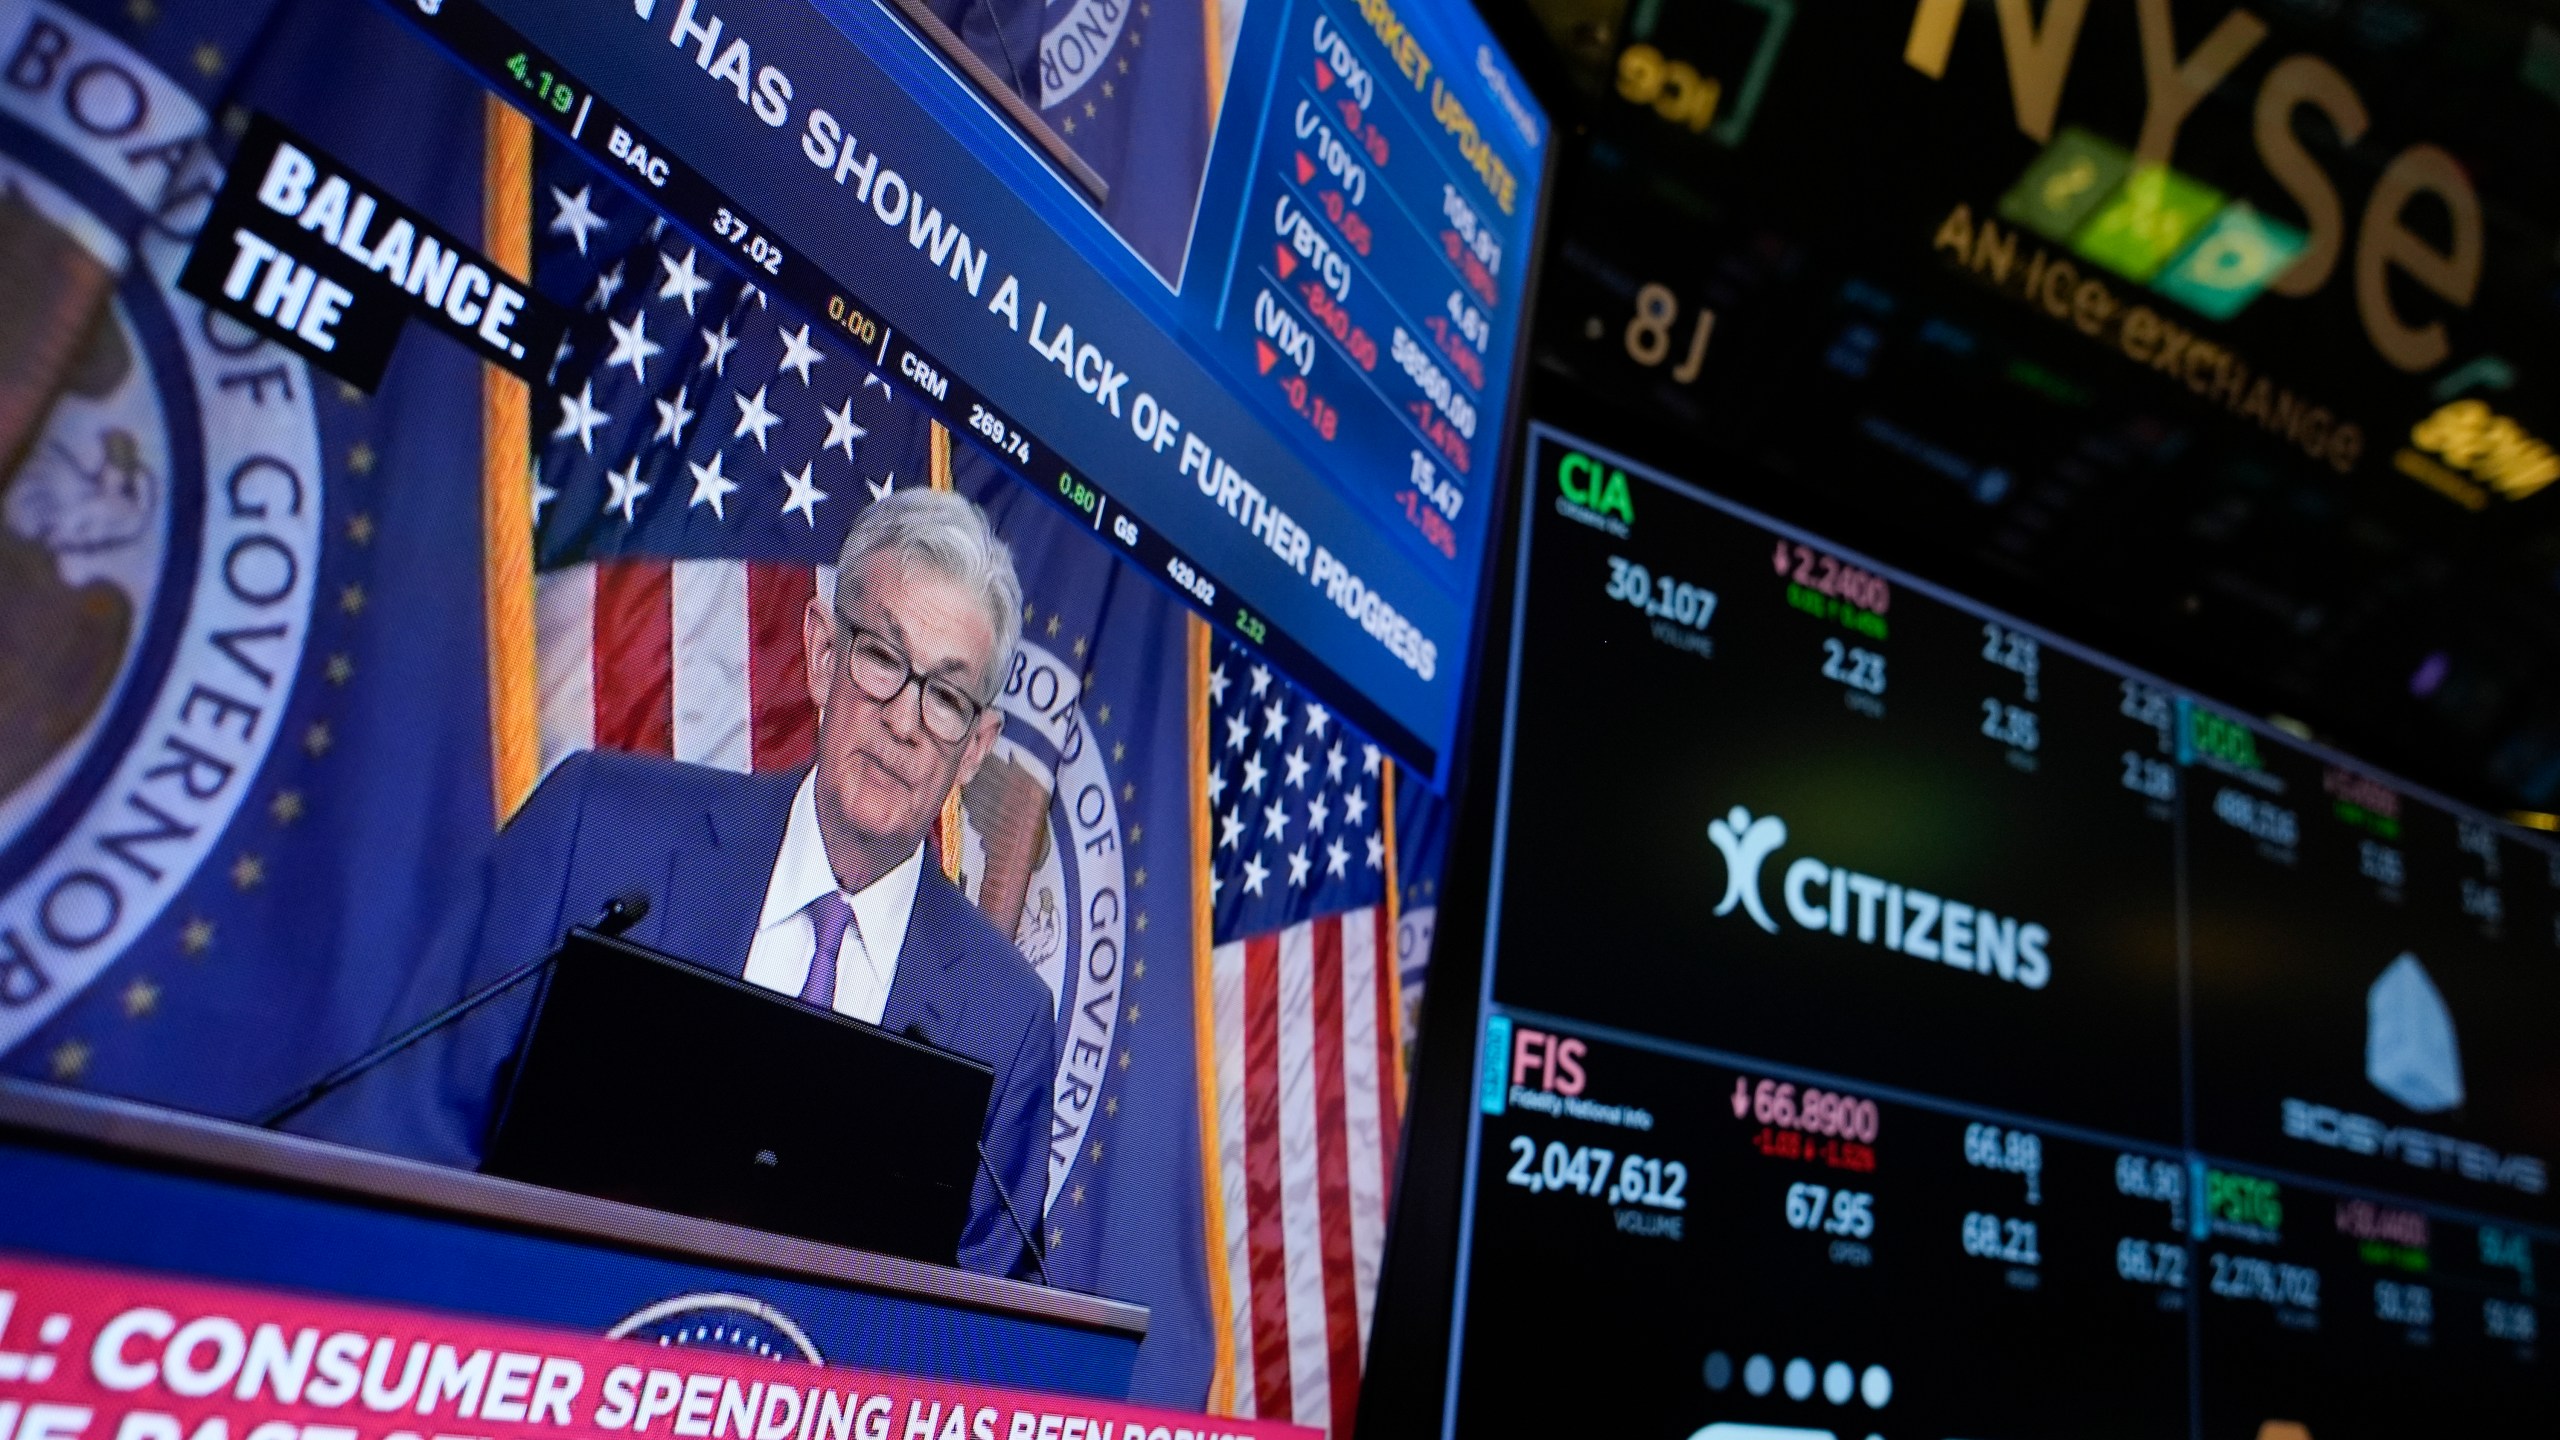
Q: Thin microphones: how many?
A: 2